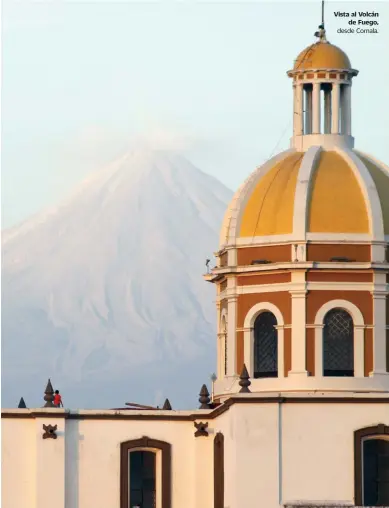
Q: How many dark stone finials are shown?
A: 5